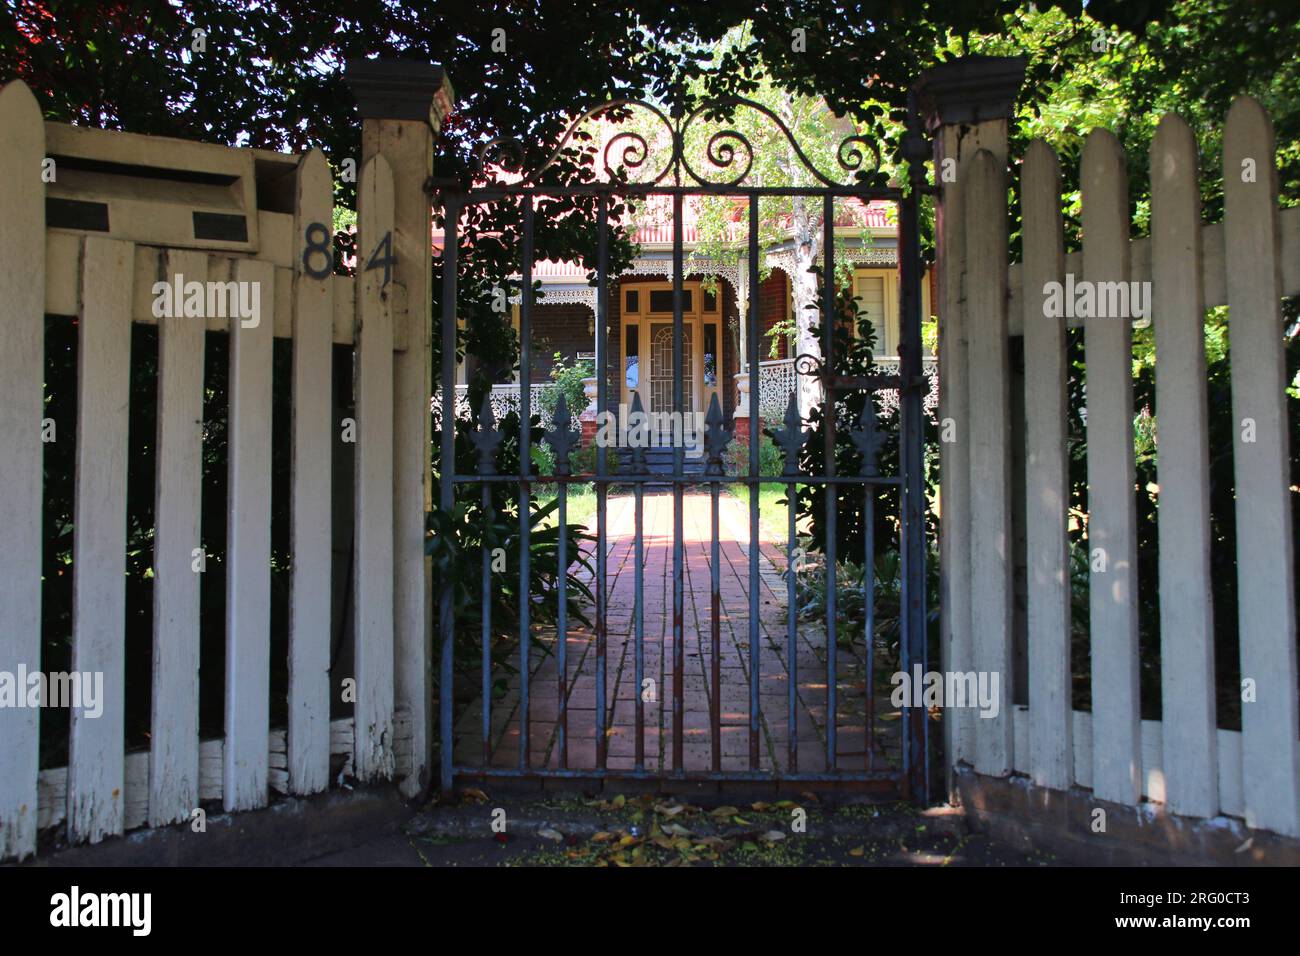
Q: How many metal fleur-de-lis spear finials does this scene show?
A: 6